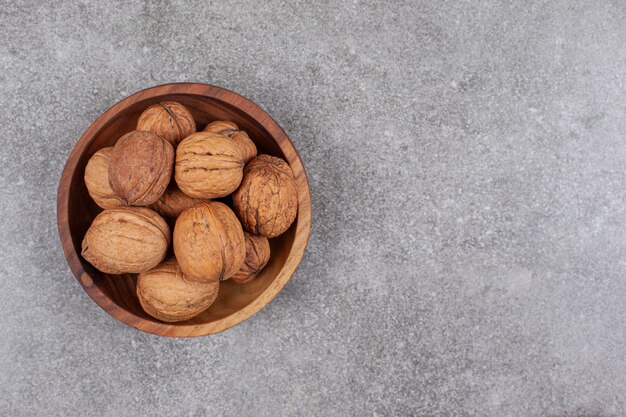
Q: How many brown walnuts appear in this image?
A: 11